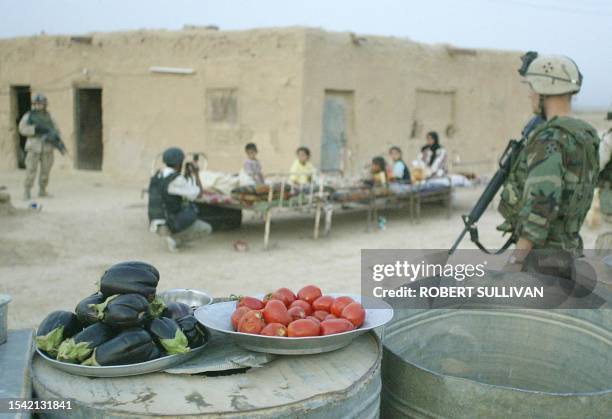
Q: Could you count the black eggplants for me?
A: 9